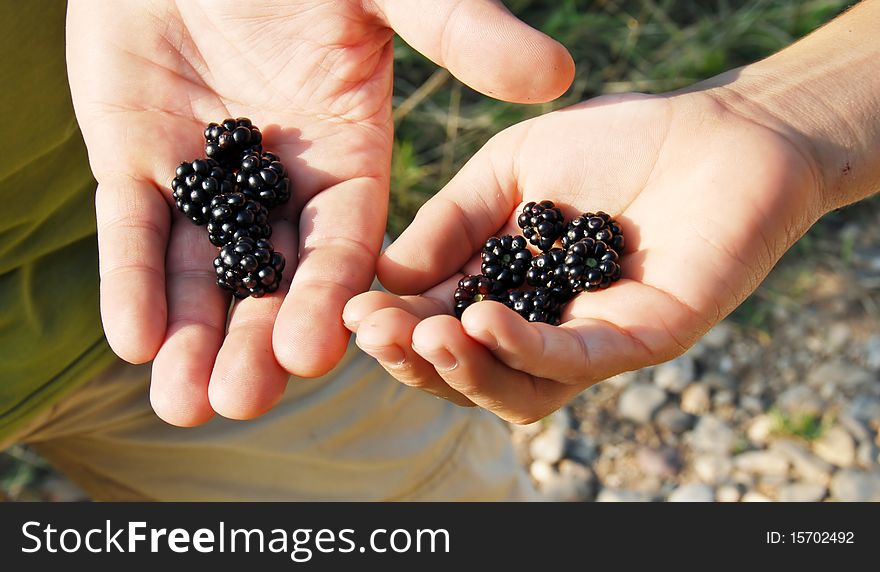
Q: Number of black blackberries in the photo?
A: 12